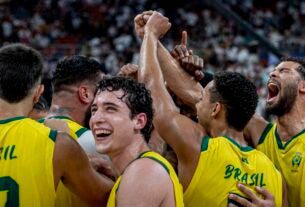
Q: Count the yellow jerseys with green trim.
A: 5